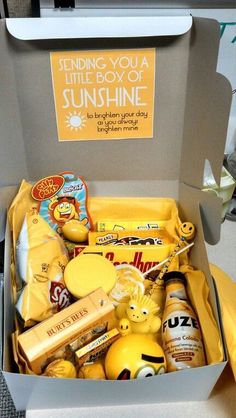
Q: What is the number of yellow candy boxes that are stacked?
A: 3